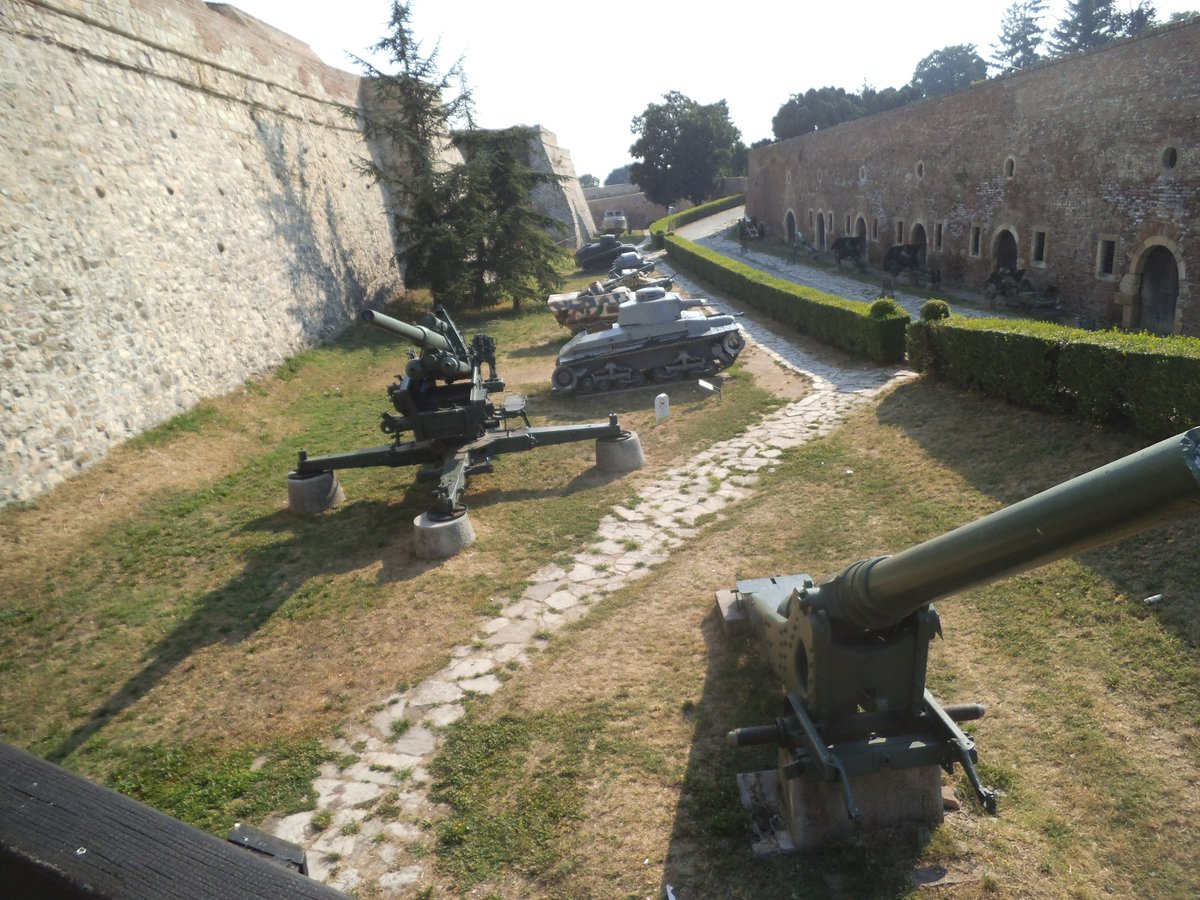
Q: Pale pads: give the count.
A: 3